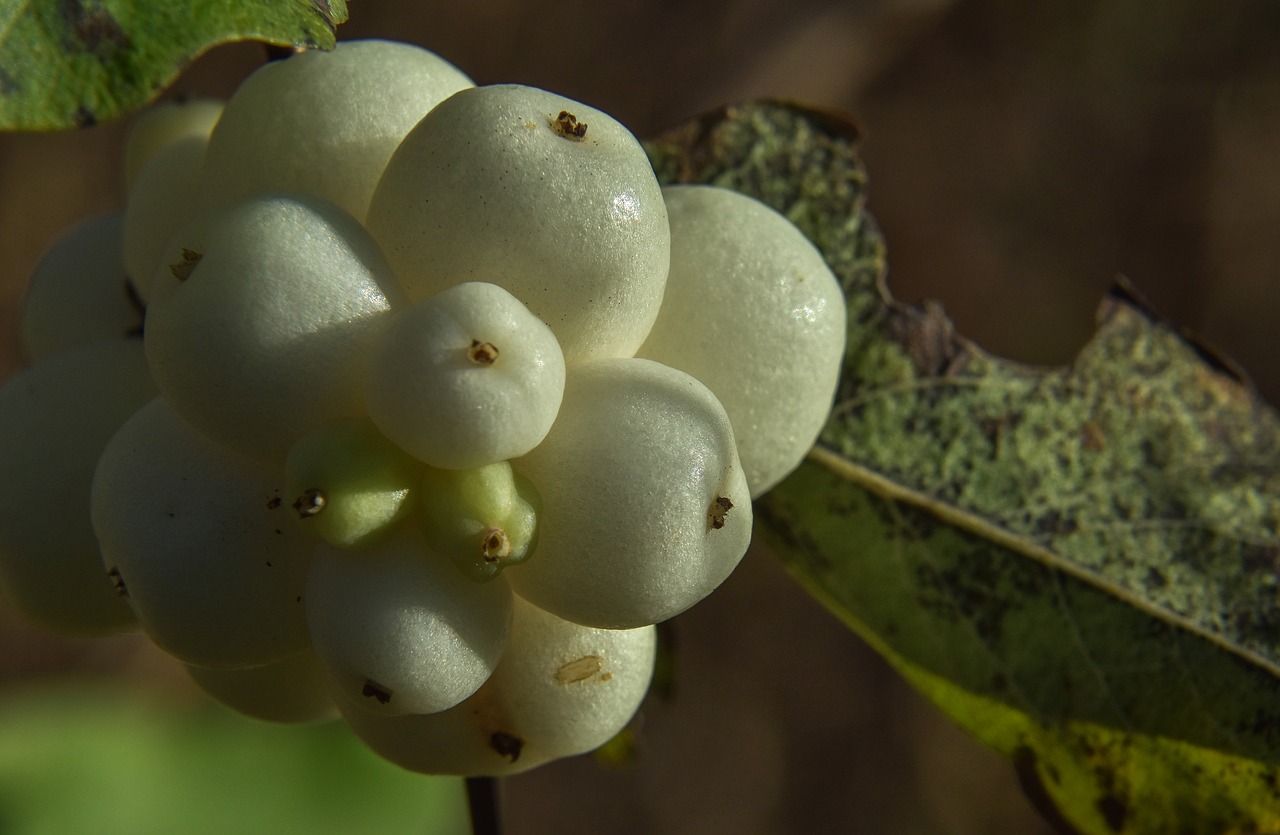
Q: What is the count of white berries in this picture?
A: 14